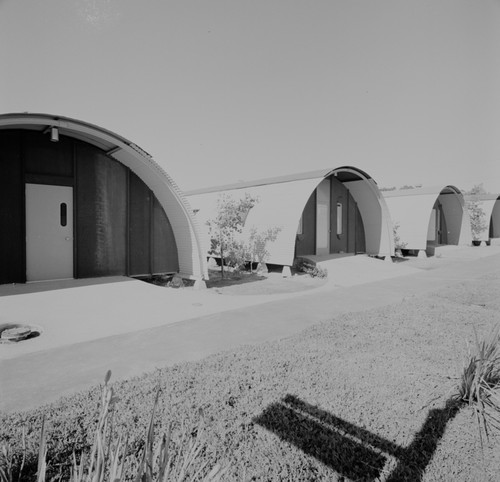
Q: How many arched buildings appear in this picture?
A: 4